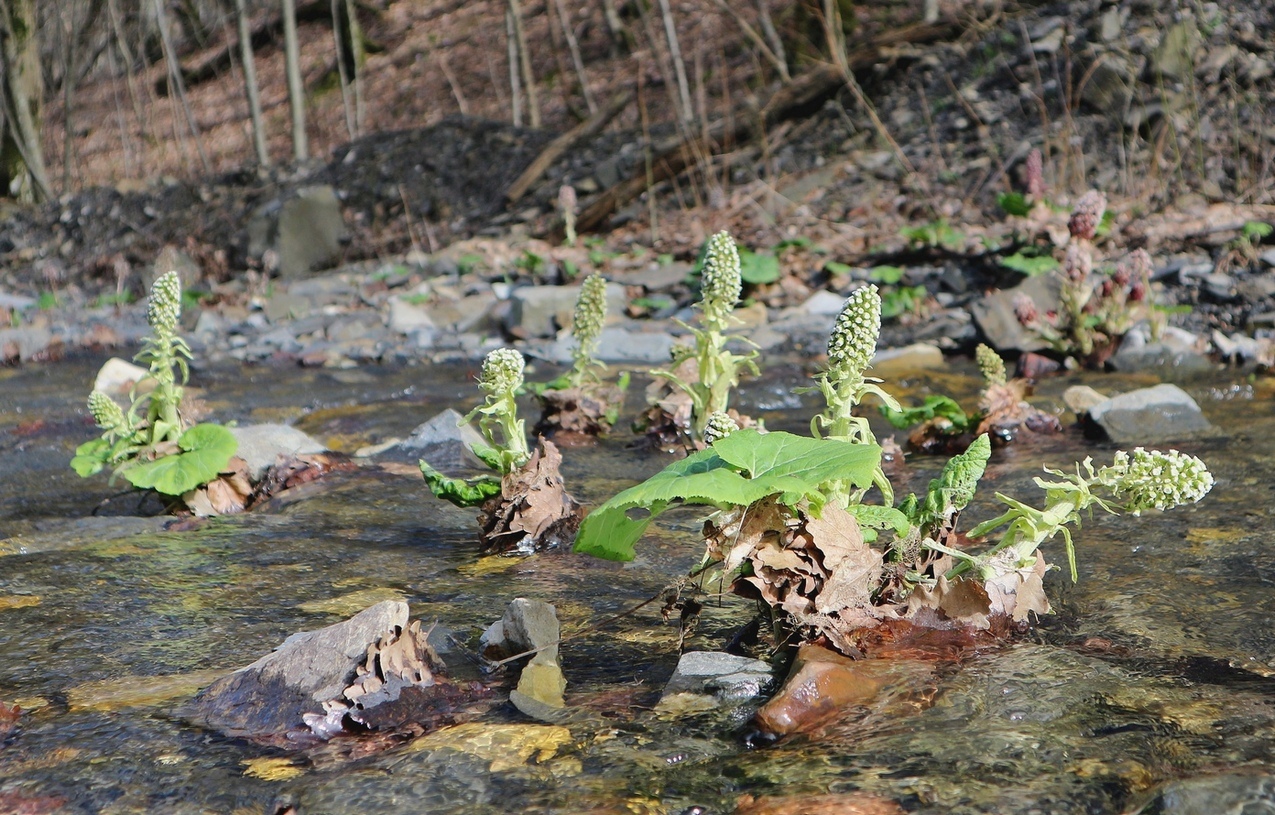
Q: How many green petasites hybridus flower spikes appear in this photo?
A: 9